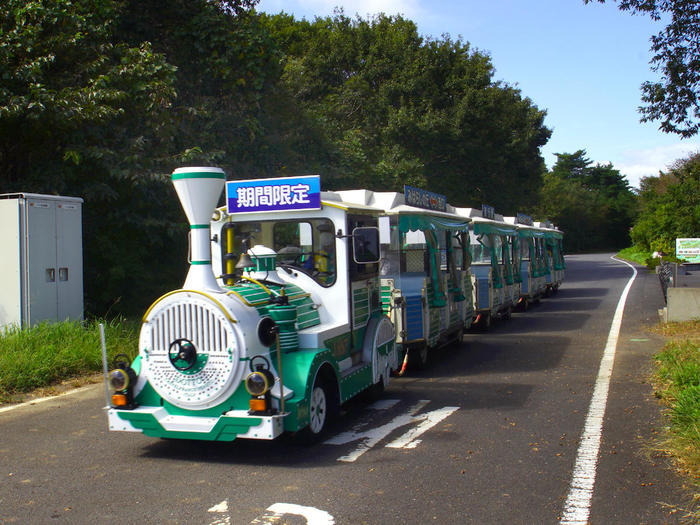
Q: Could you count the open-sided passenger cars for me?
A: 4